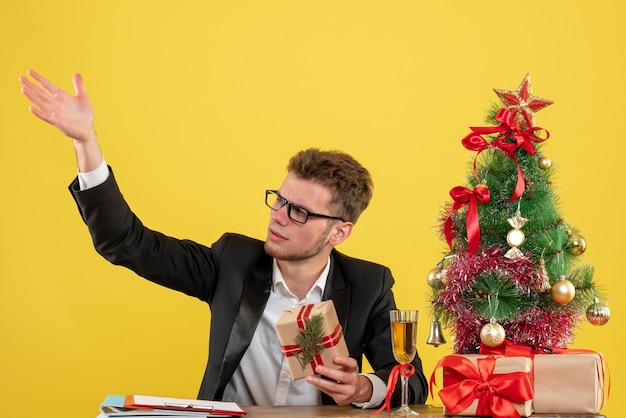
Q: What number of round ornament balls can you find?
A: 6